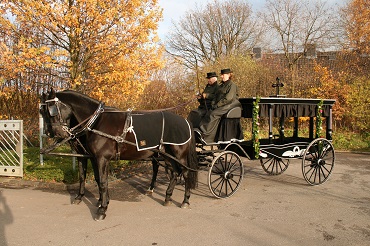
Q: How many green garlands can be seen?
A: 2